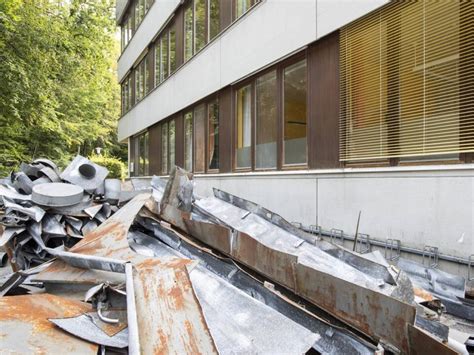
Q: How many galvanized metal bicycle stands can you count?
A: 7